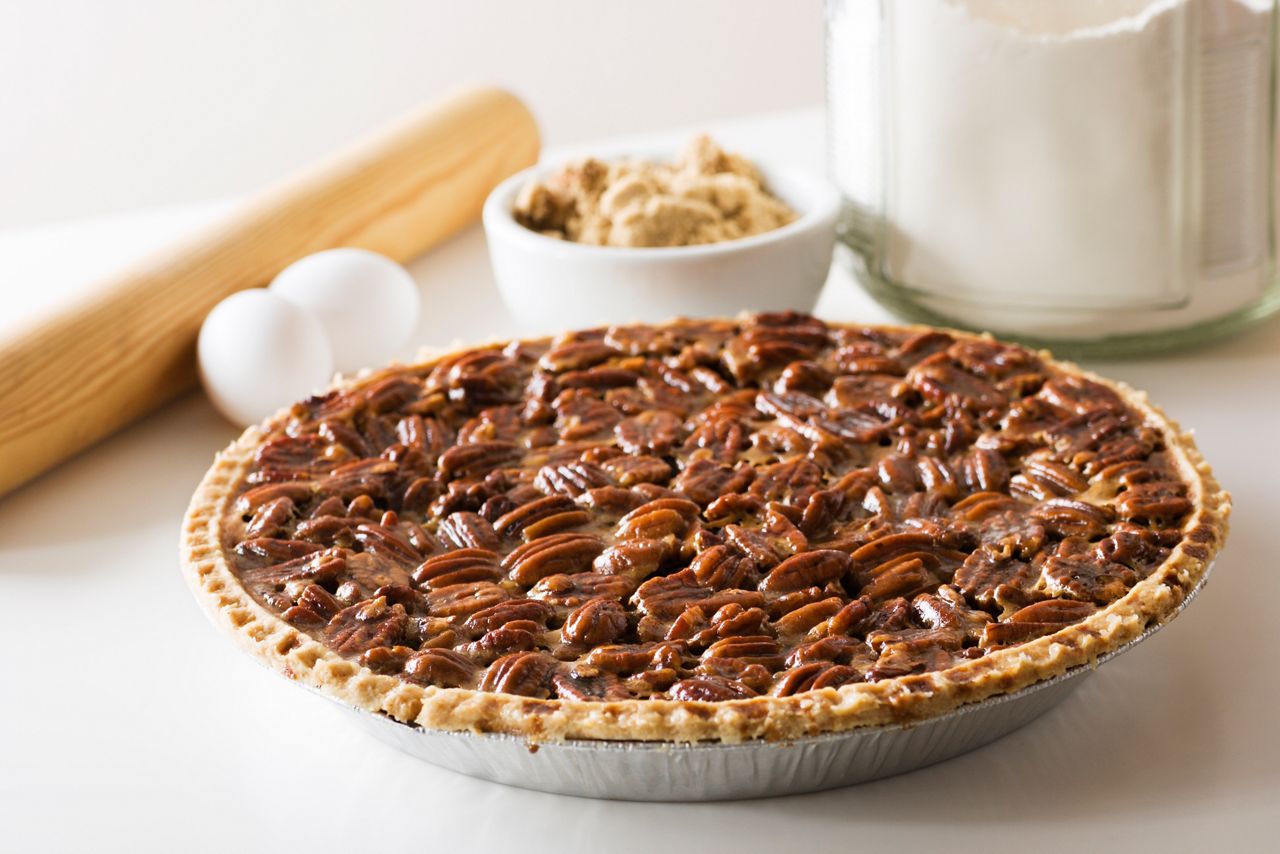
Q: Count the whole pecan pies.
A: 1